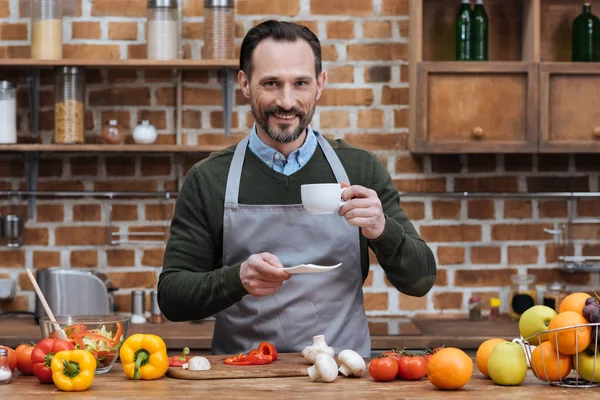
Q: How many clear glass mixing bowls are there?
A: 1